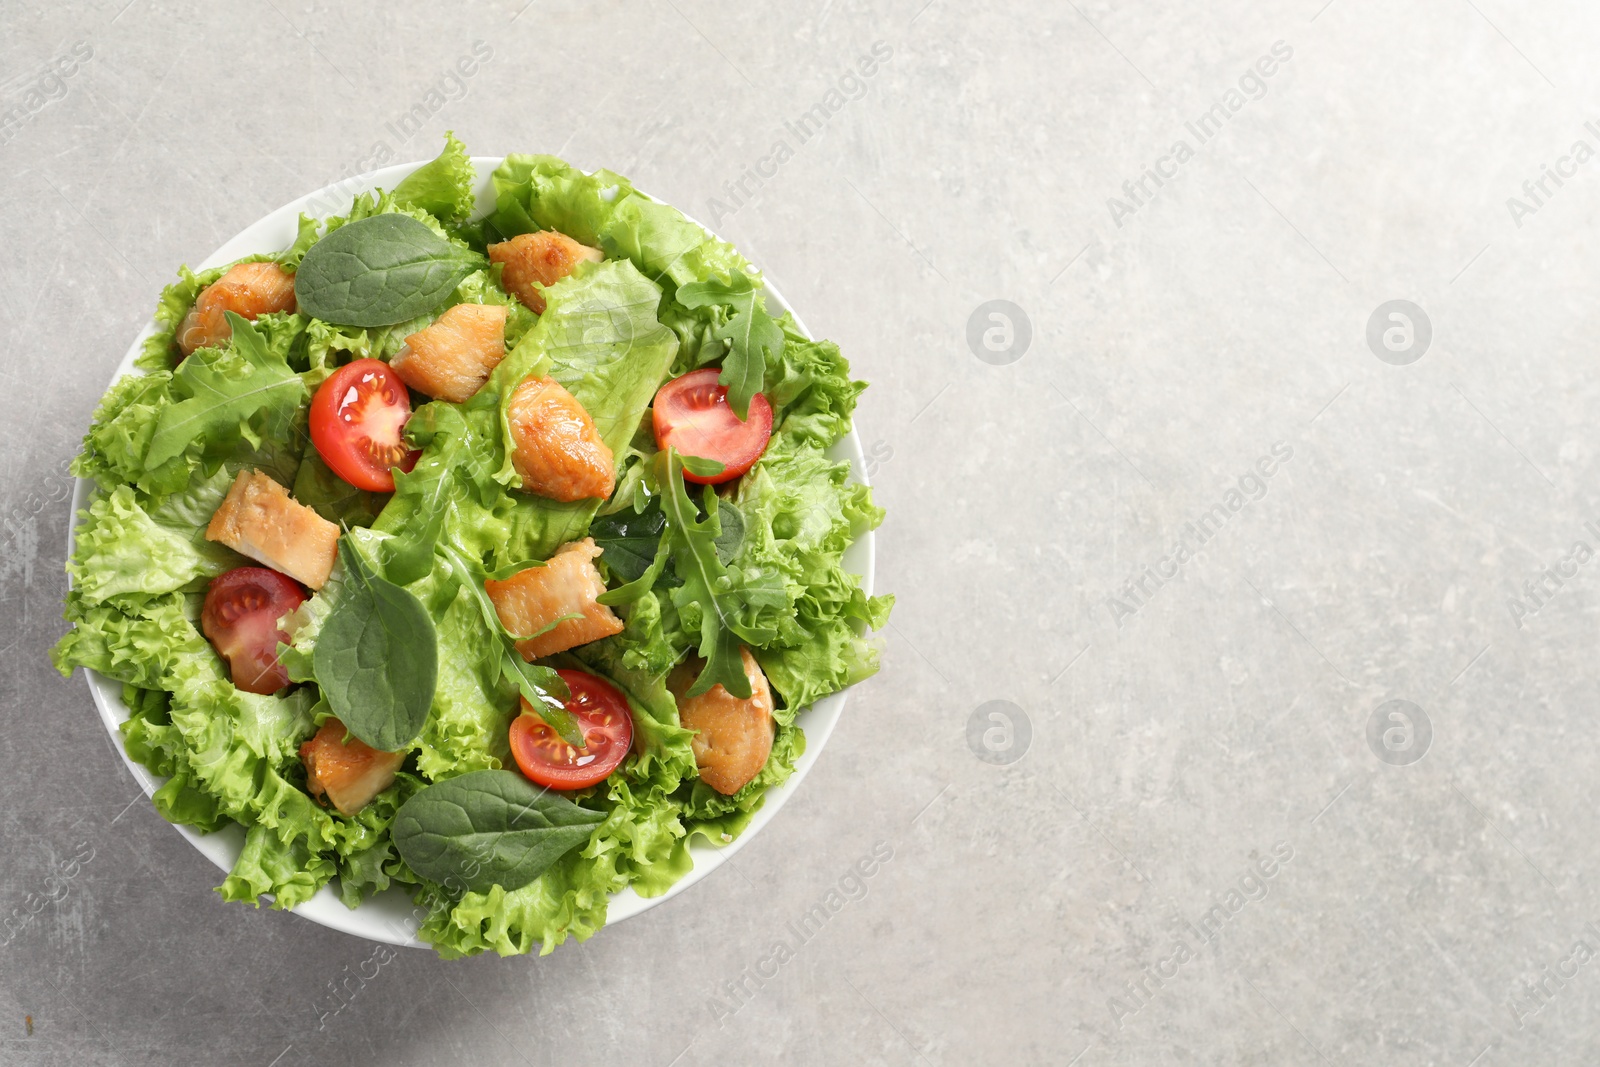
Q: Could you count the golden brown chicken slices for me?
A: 8